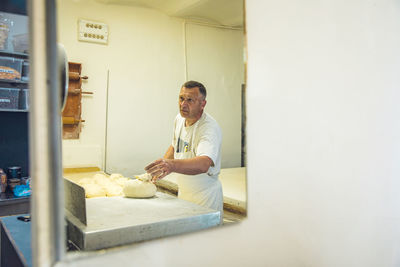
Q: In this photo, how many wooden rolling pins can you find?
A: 3